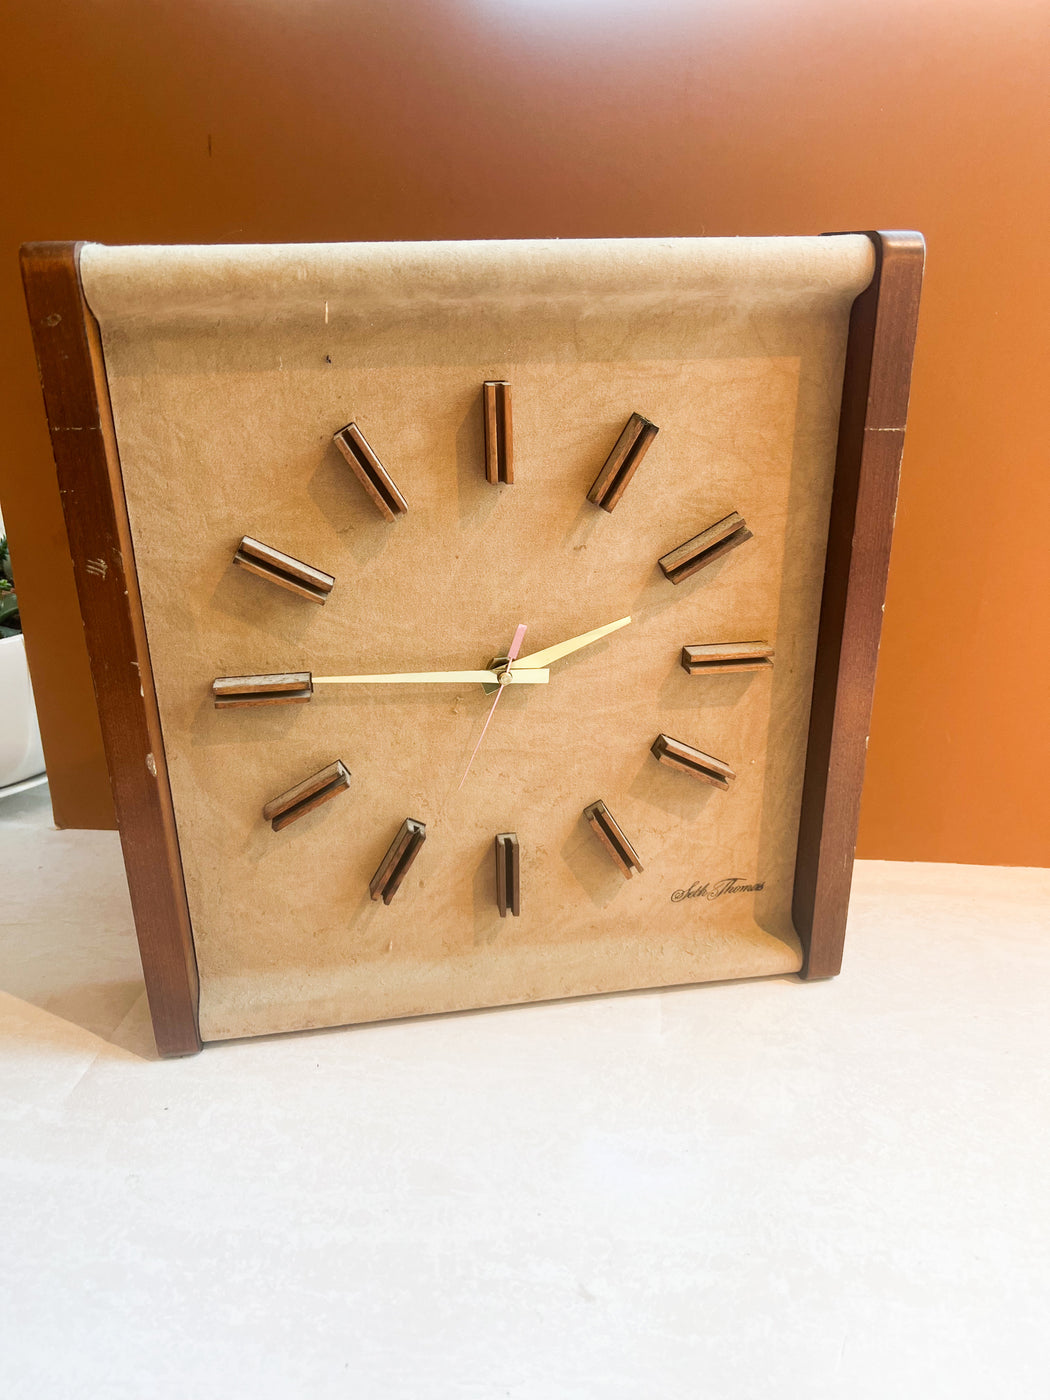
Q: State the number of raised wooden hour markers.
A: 12